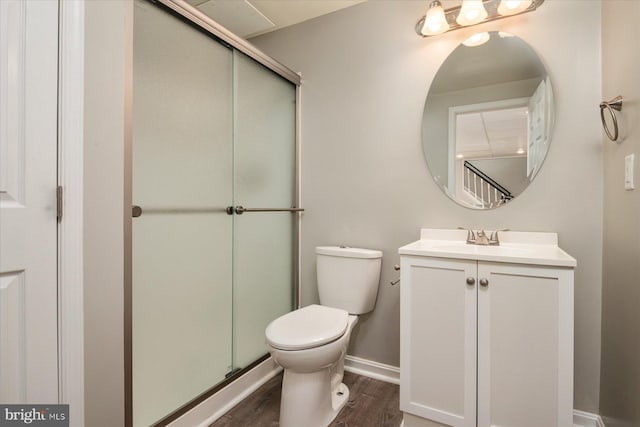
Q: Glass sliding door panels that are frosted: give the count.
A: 2